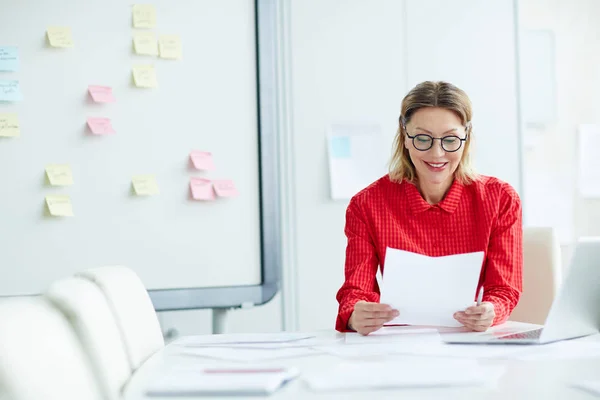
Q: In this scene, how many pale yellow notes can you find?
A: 9